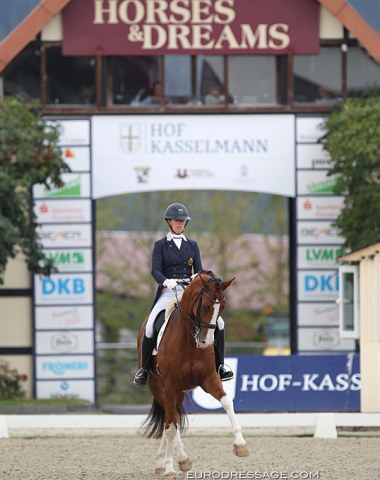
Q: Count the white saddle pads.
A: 1